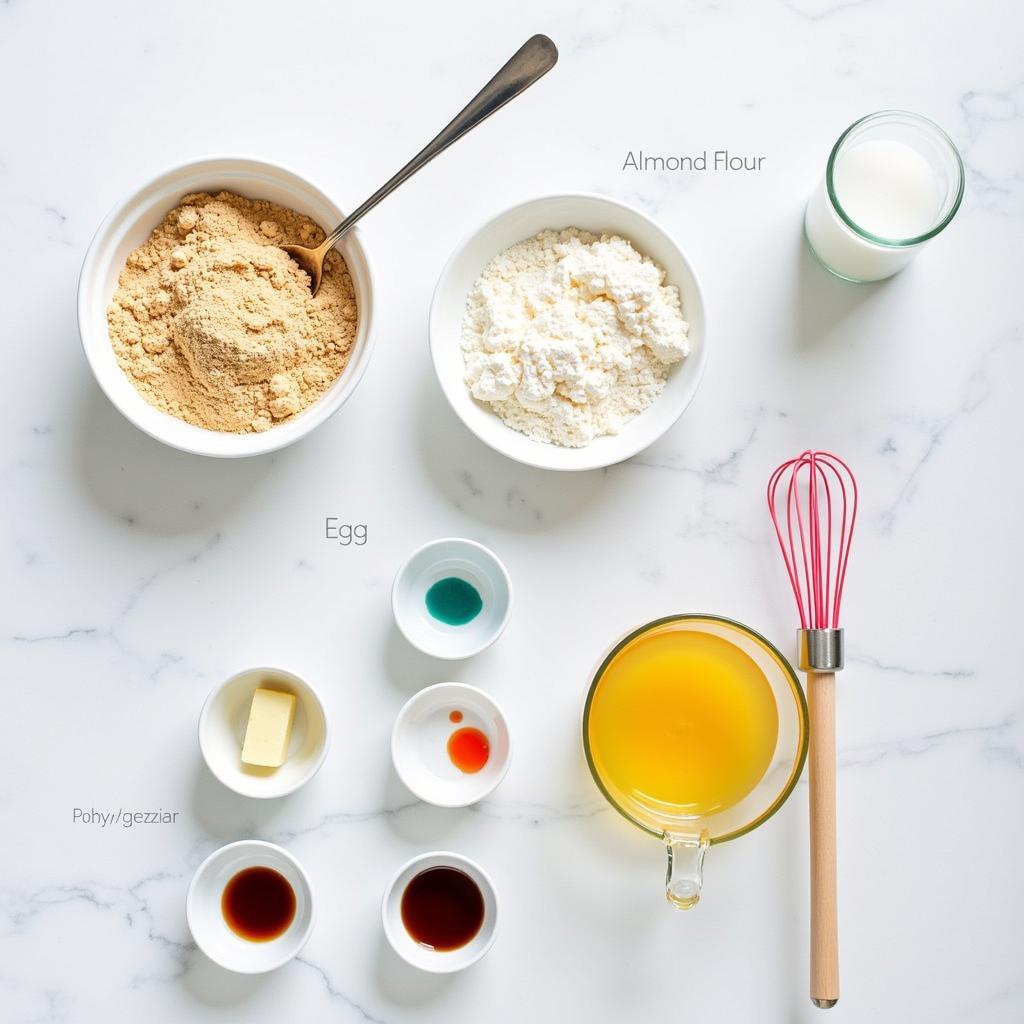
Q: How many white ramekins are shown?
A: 5